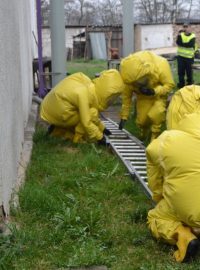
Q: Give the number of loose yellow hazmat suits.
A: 4